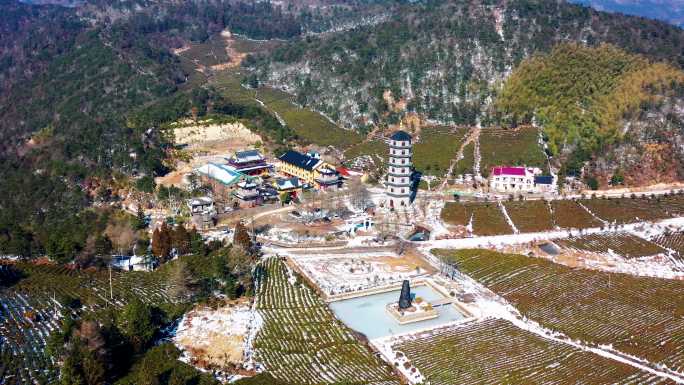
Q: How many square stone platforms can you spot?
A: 1